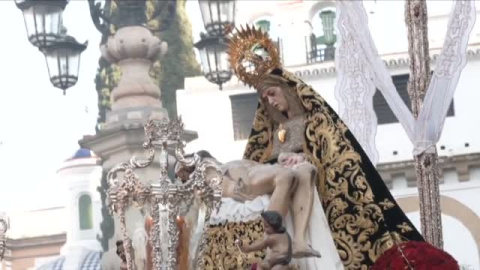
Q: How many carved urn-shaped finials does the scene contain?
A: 1